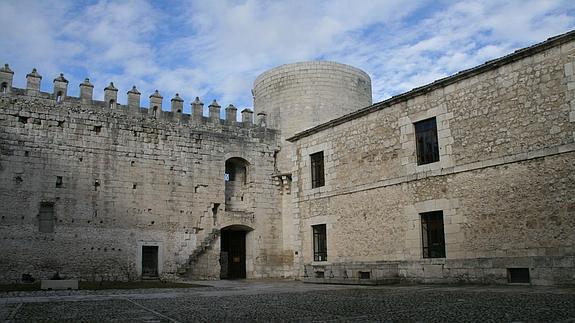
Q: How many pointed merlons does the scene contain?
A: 13